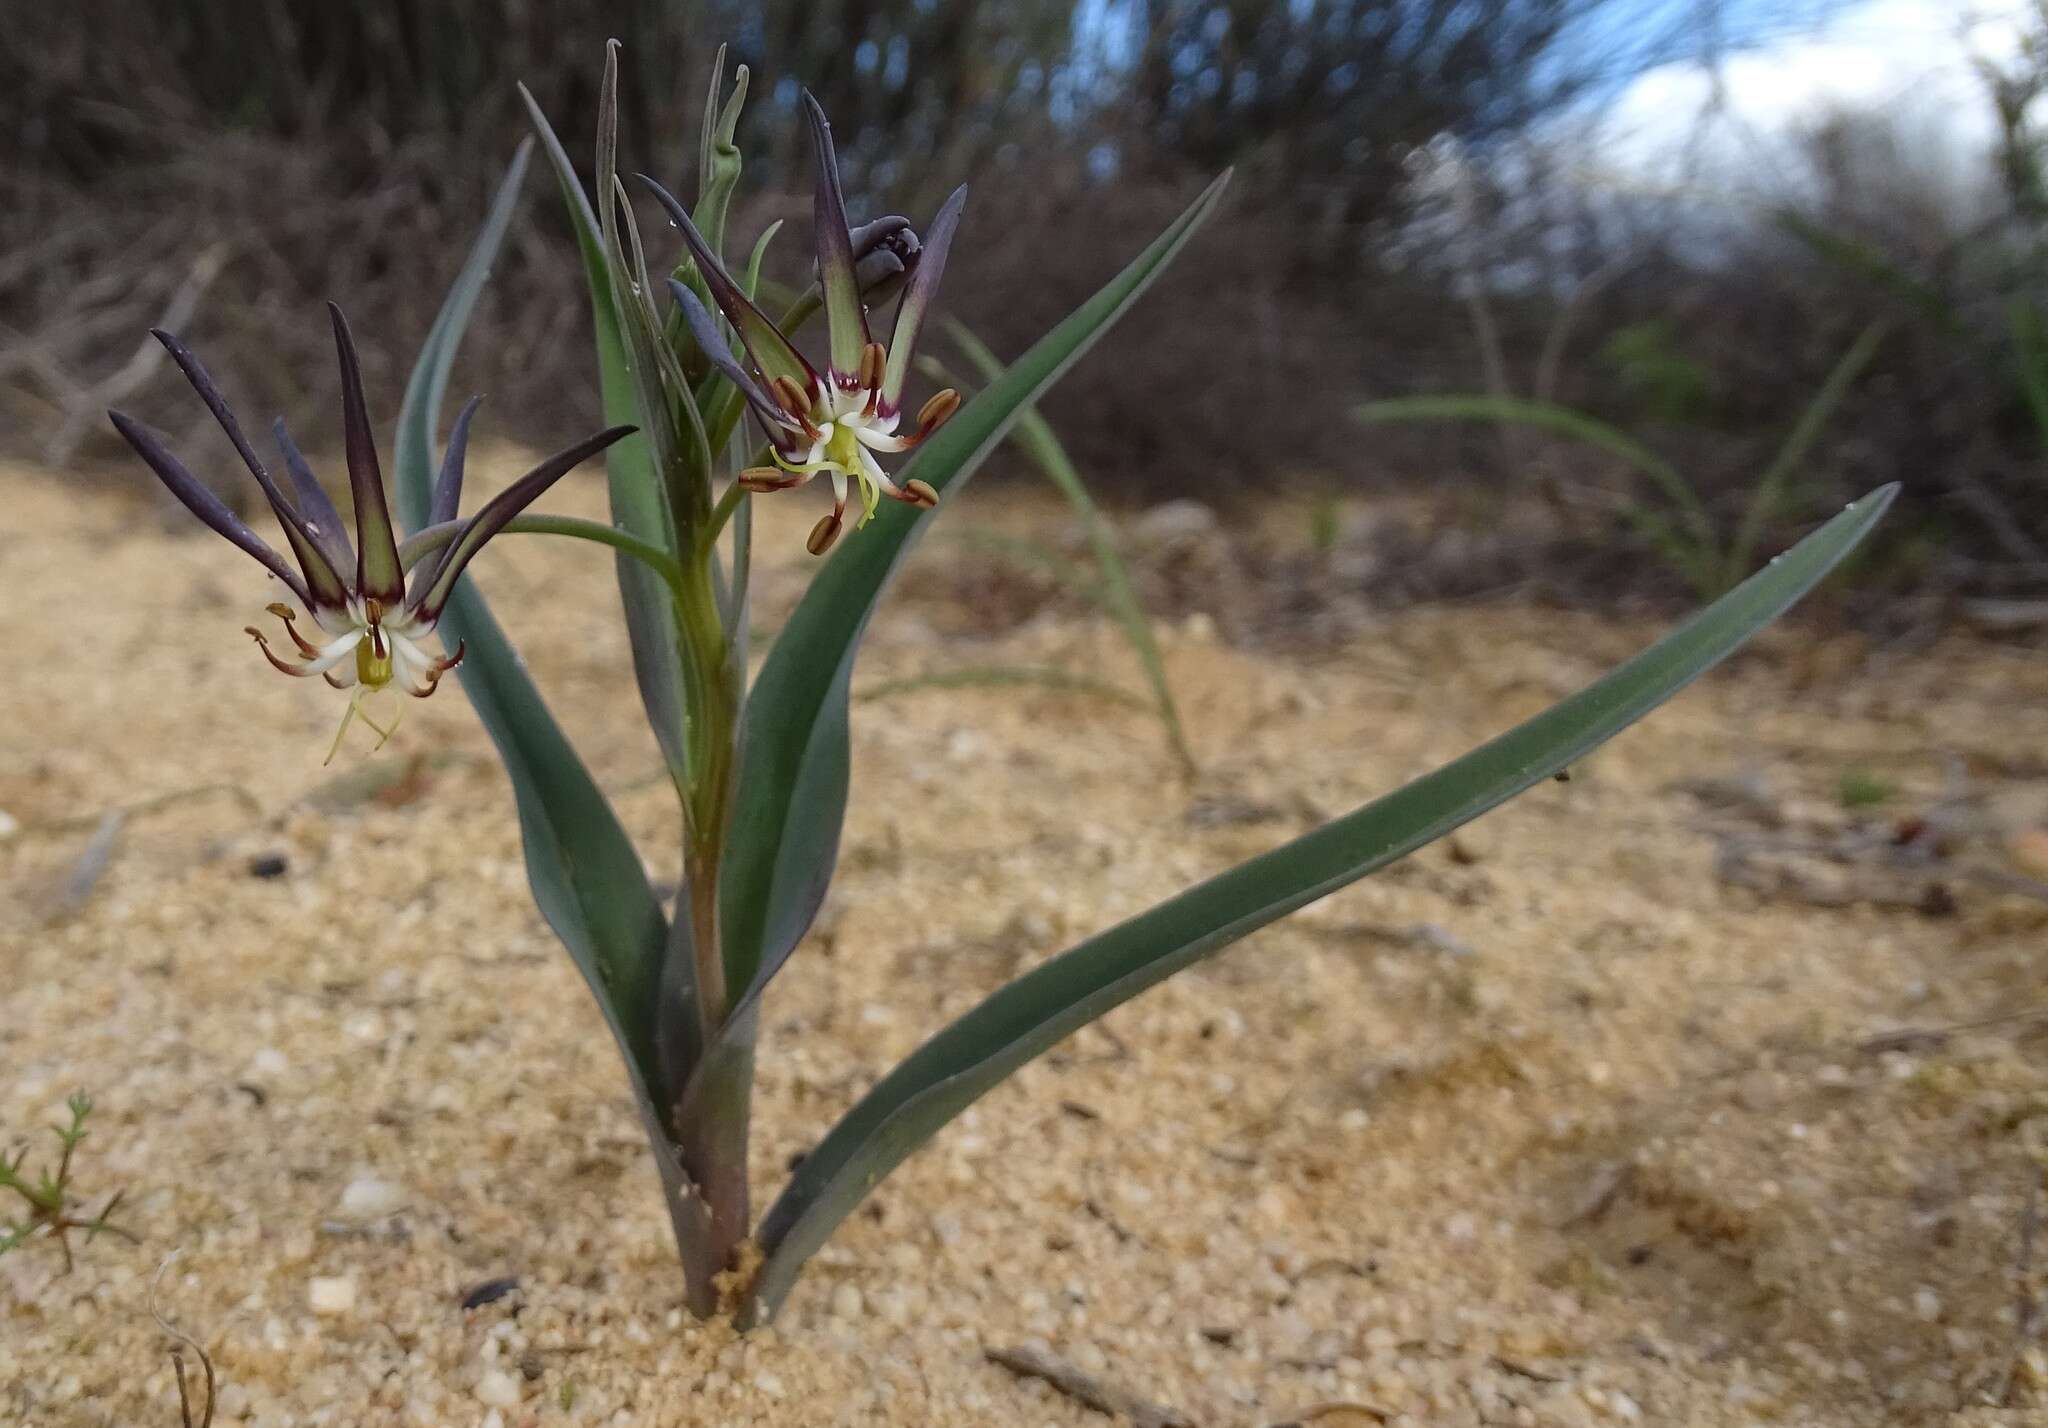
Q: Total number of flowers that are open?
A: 2